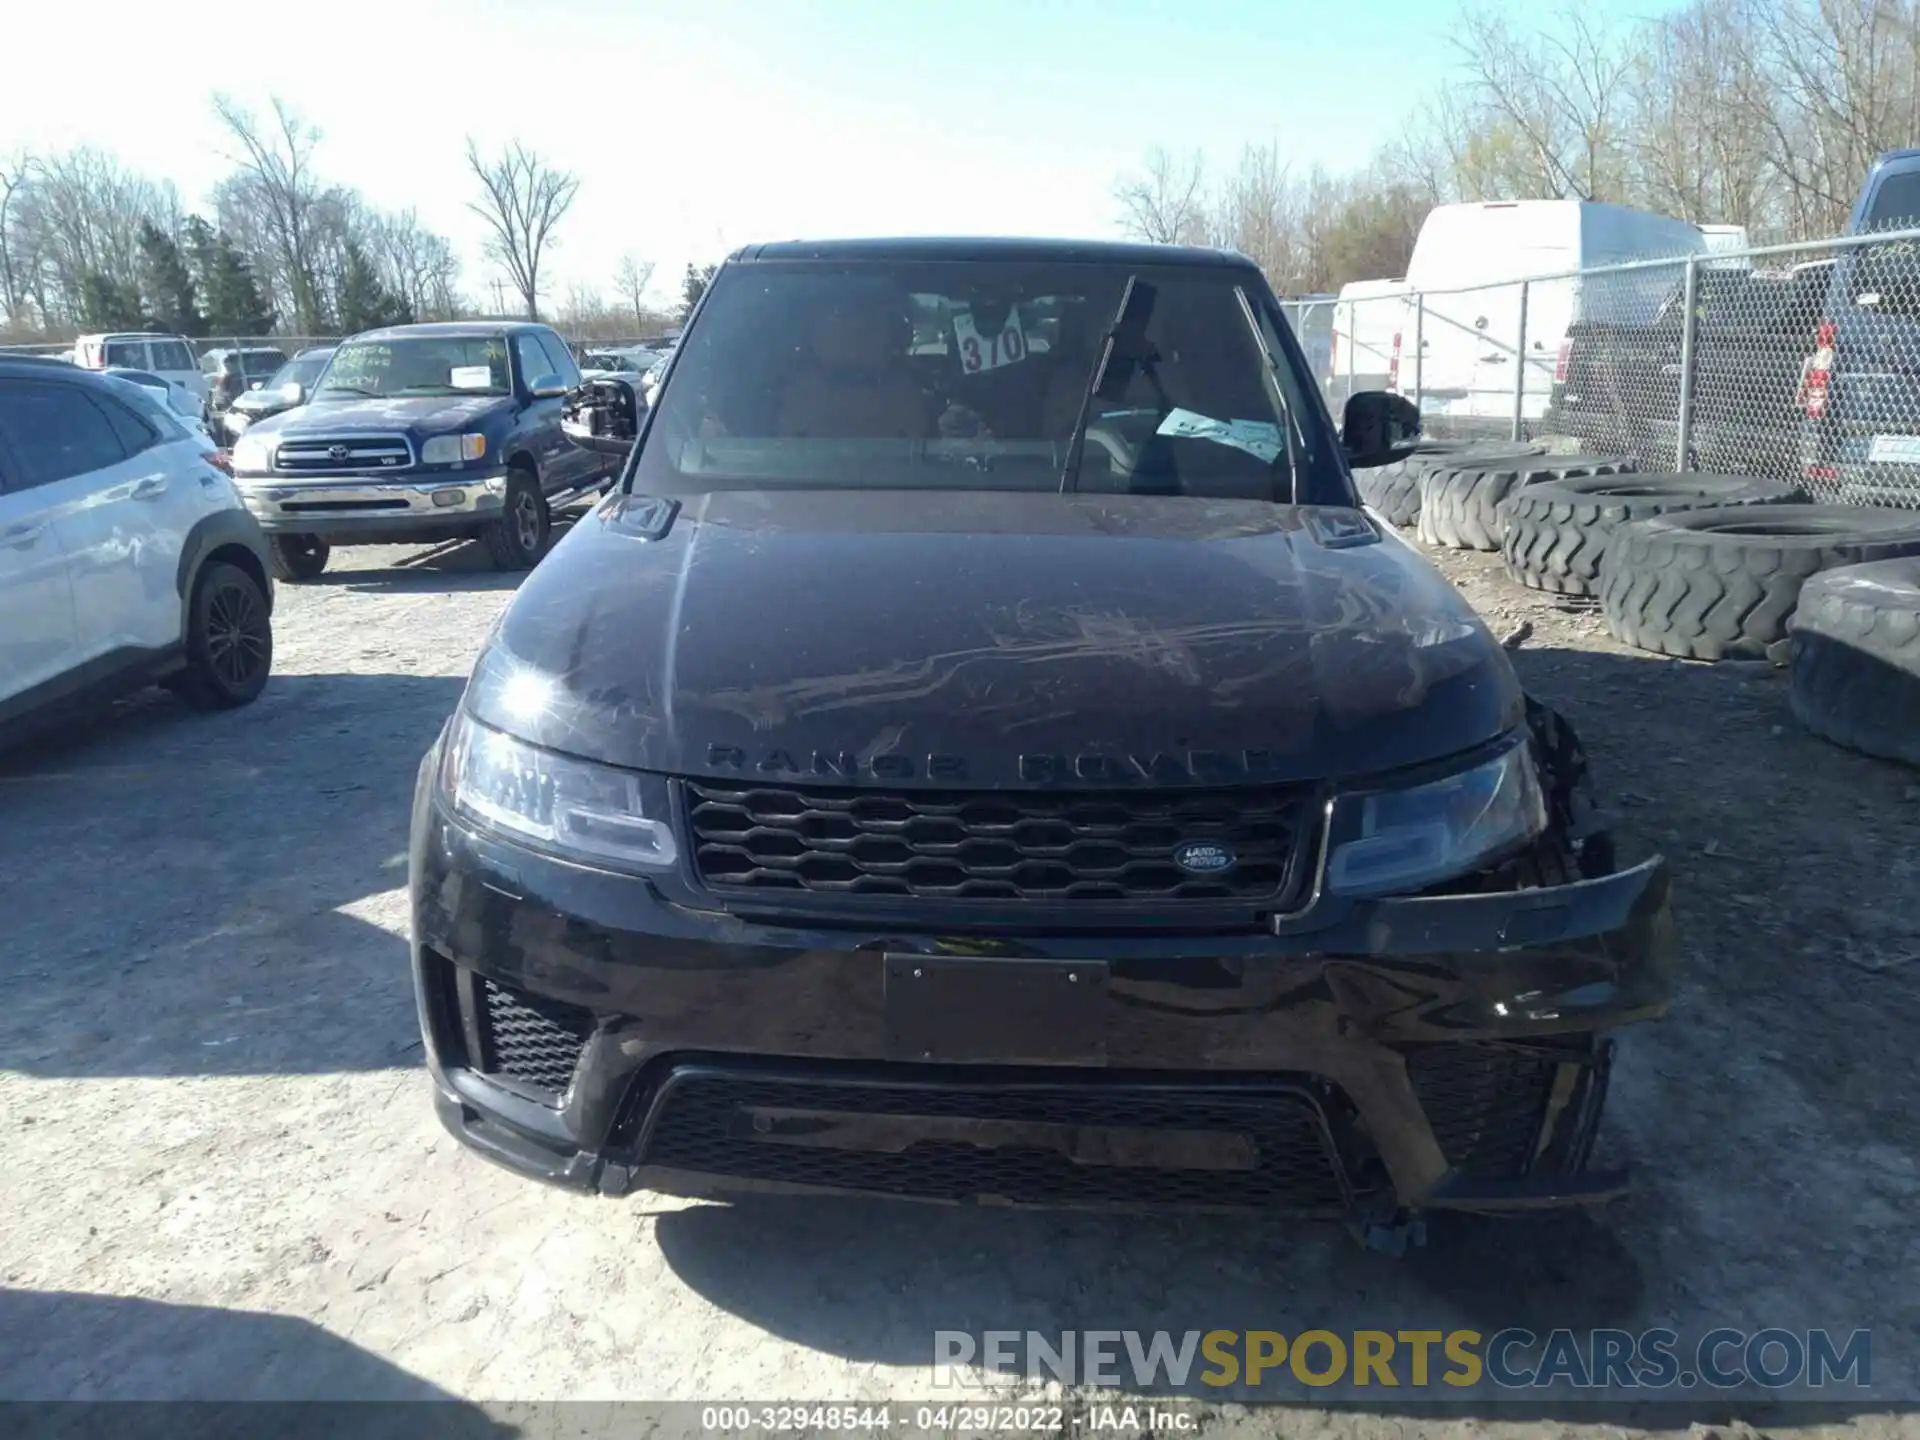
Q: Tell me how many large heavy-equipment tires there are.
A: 5